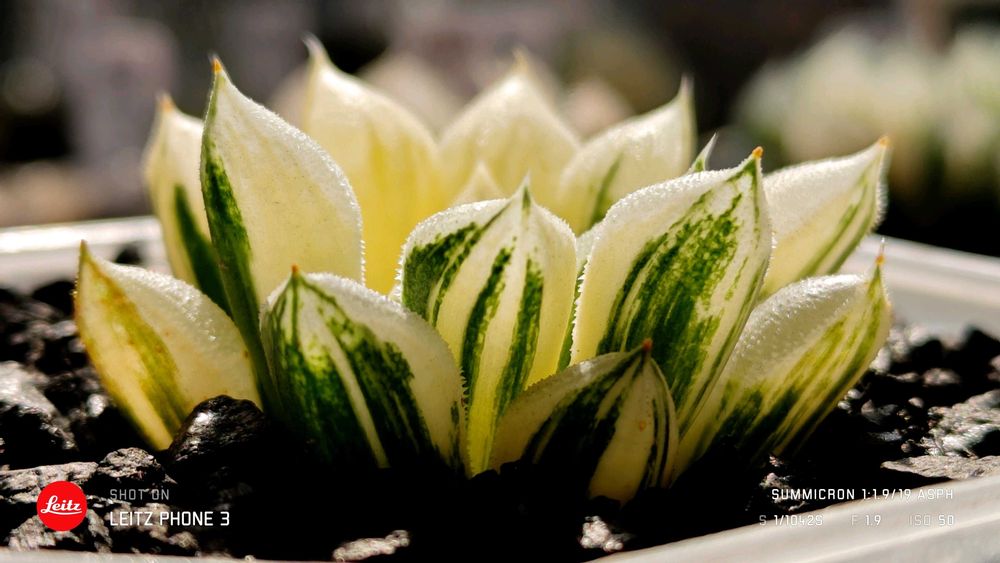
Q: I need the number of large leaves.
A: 12